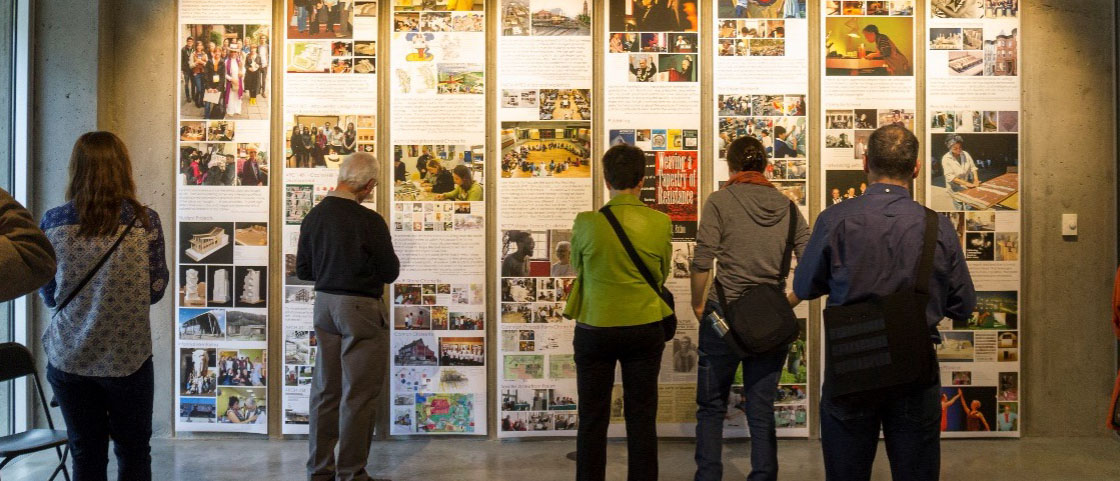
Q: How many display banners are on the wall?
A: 8